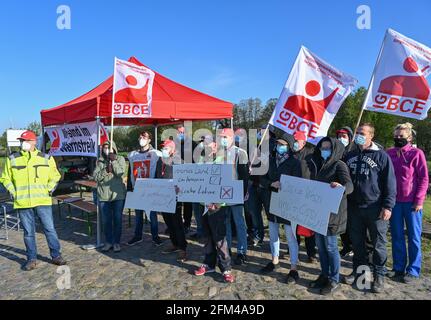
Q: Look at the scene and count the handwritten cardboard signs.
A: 3